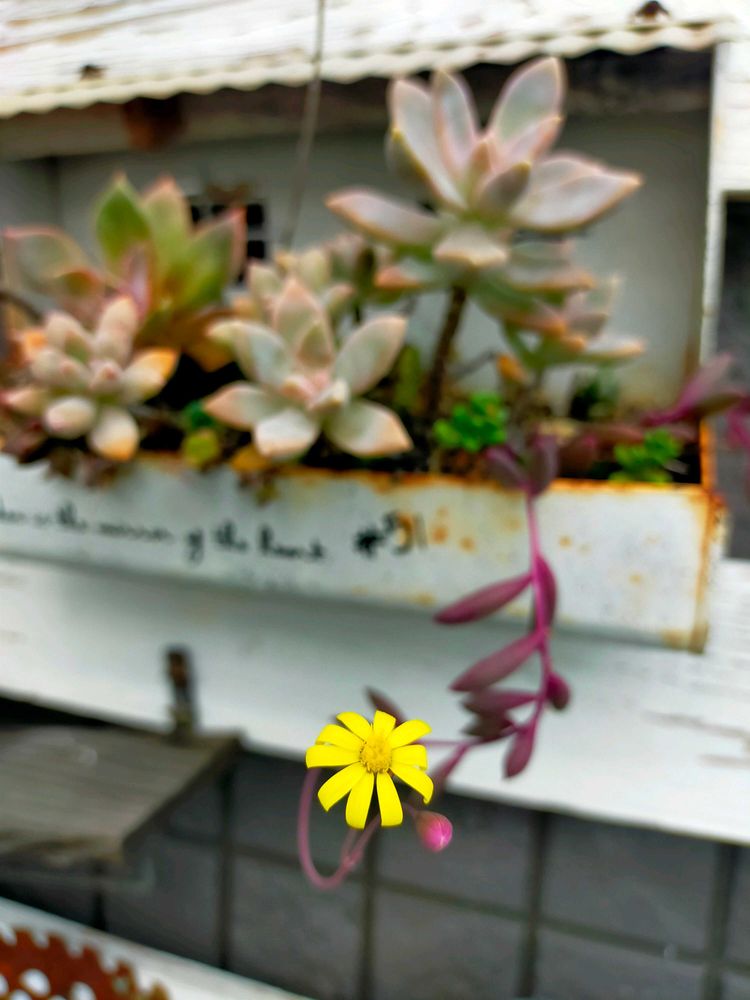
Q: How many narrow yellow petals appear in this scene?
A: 10